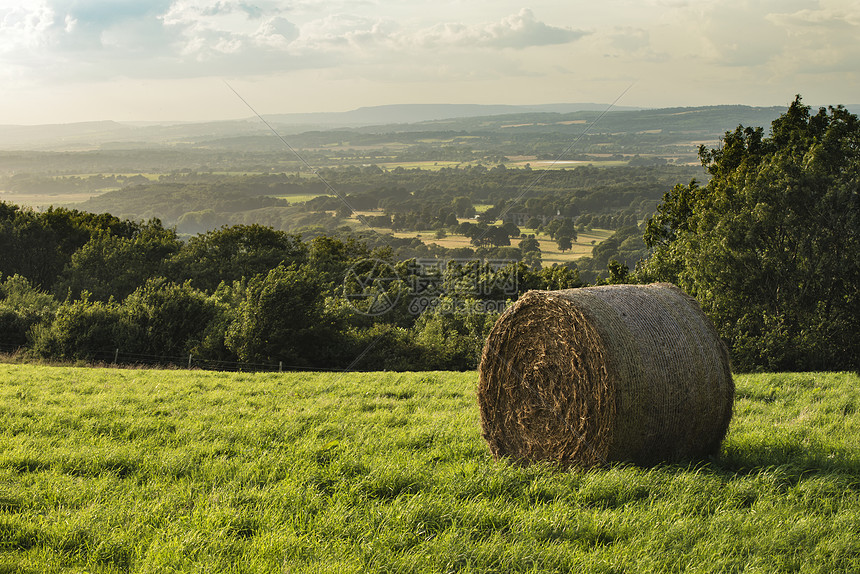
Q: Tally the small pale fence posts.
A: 3